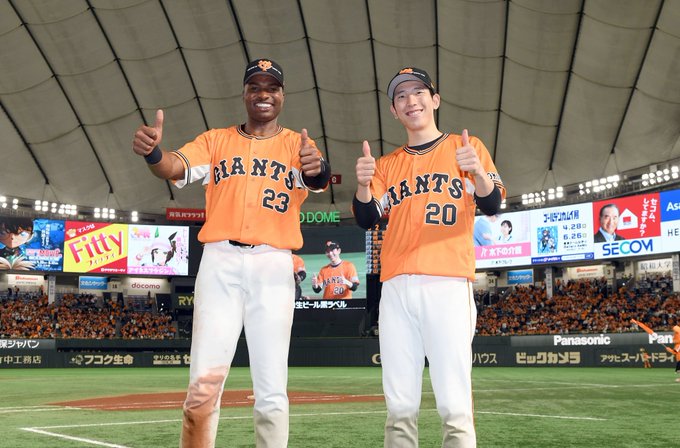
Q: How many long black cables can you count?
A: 11